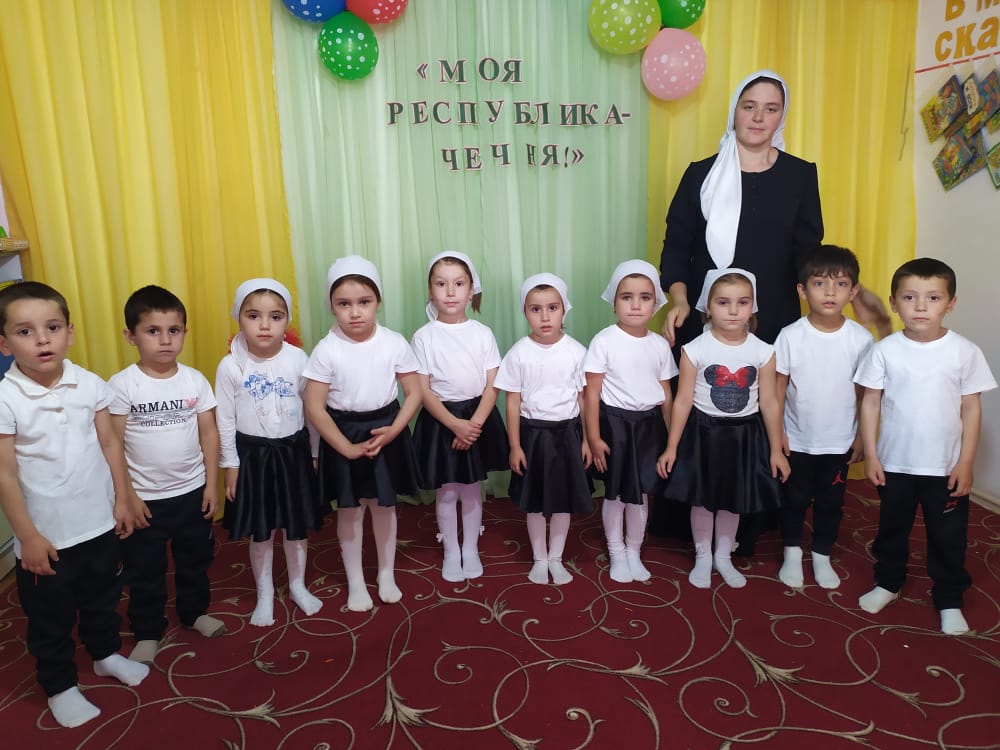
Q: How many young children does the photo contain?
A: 10